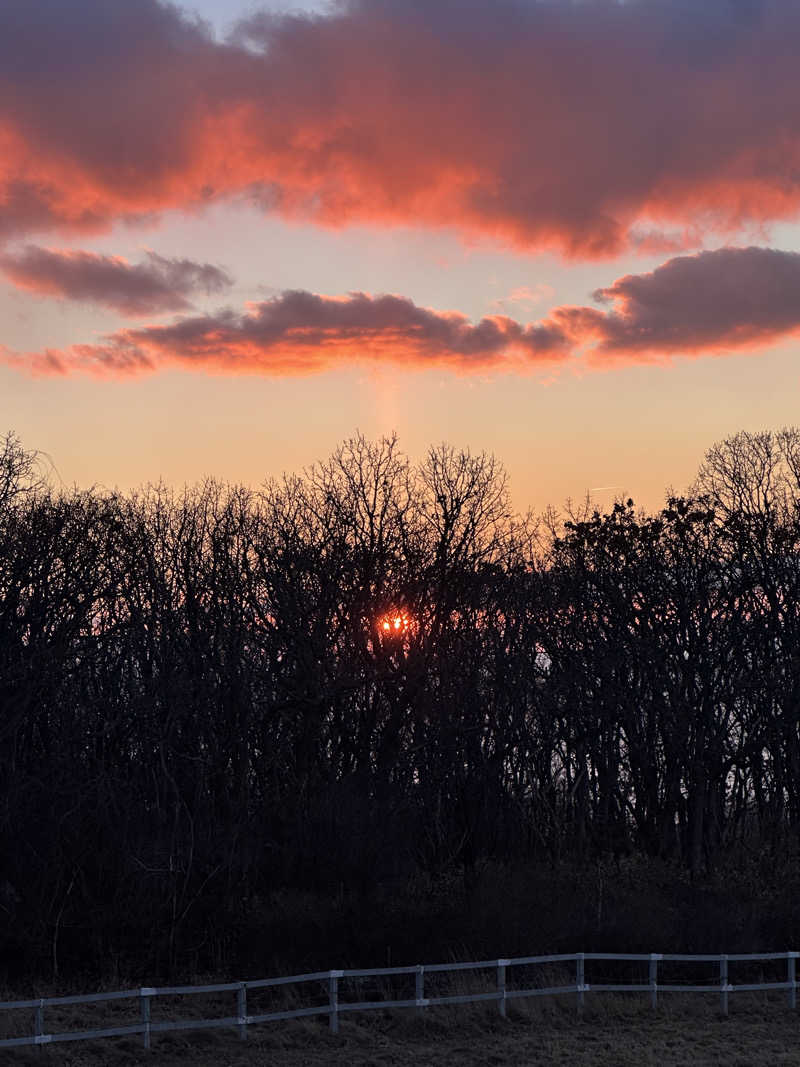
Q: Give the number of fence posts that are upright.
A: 10